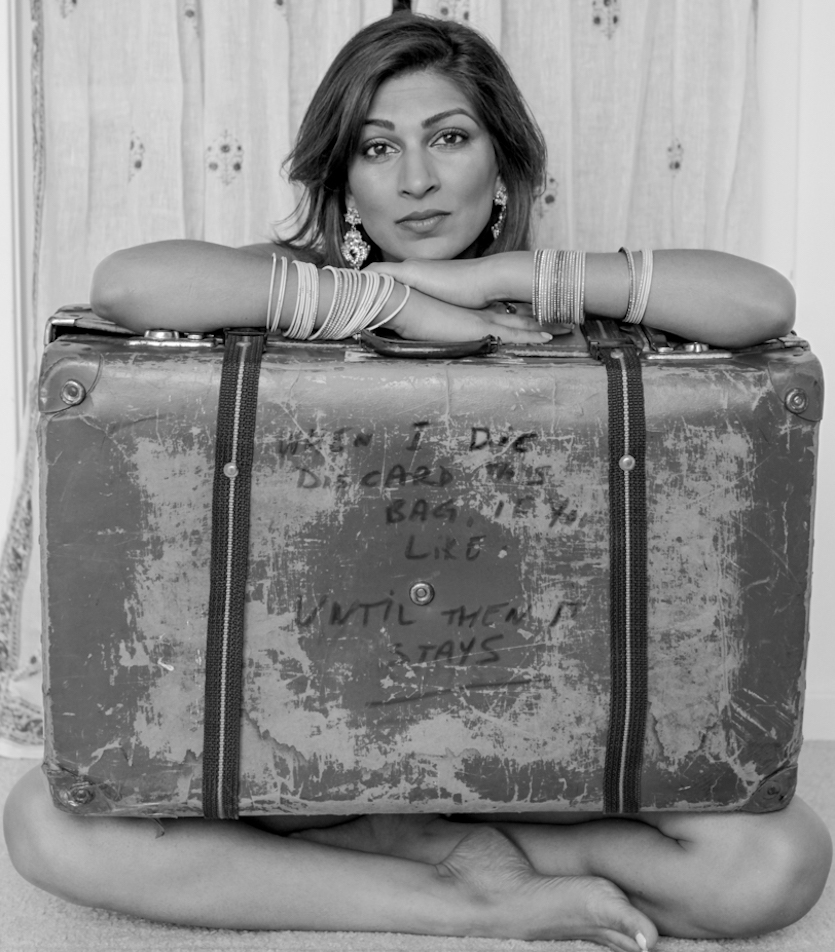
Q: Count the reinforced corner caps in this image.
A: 4